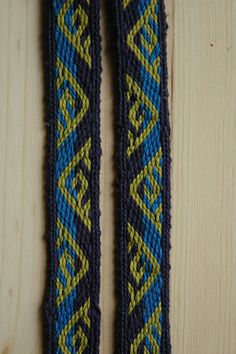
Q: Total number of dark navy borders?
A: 4